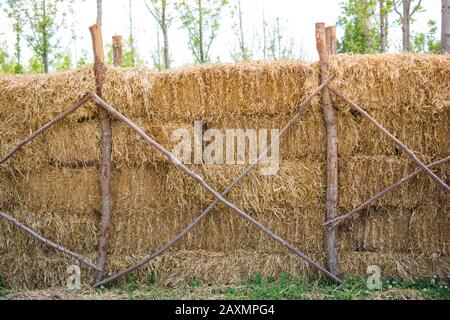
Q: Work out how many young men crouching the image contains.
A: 0